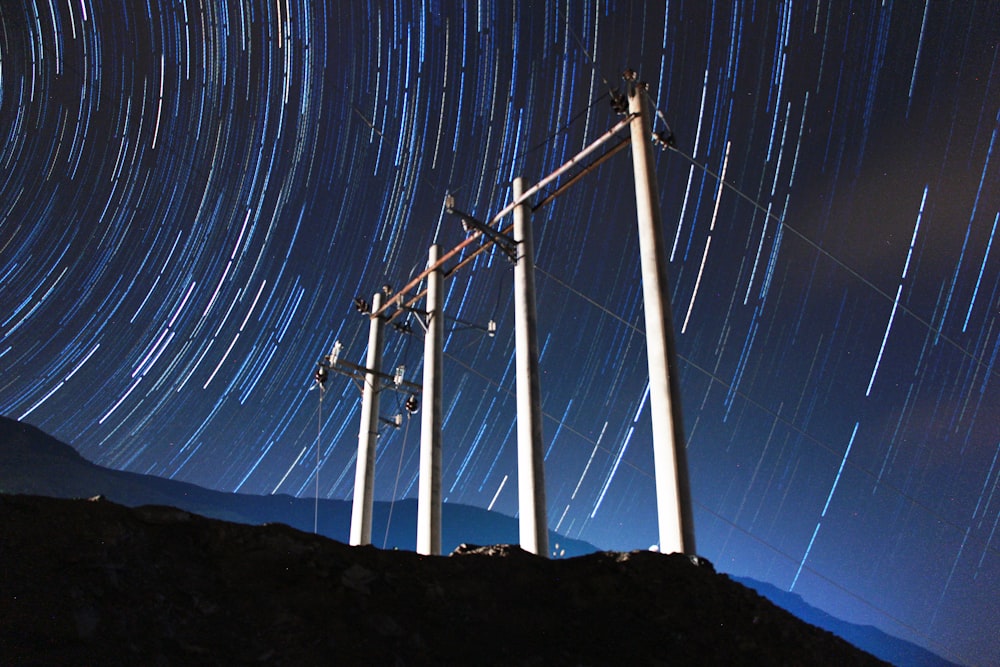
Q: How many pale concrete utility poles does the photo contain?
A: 4